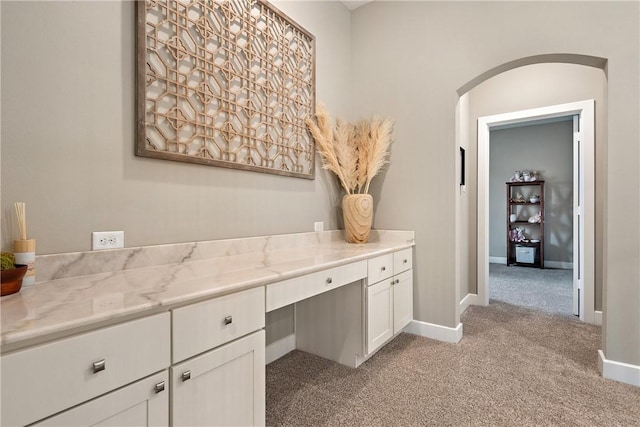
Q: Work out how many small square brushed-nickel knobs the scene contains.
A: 9